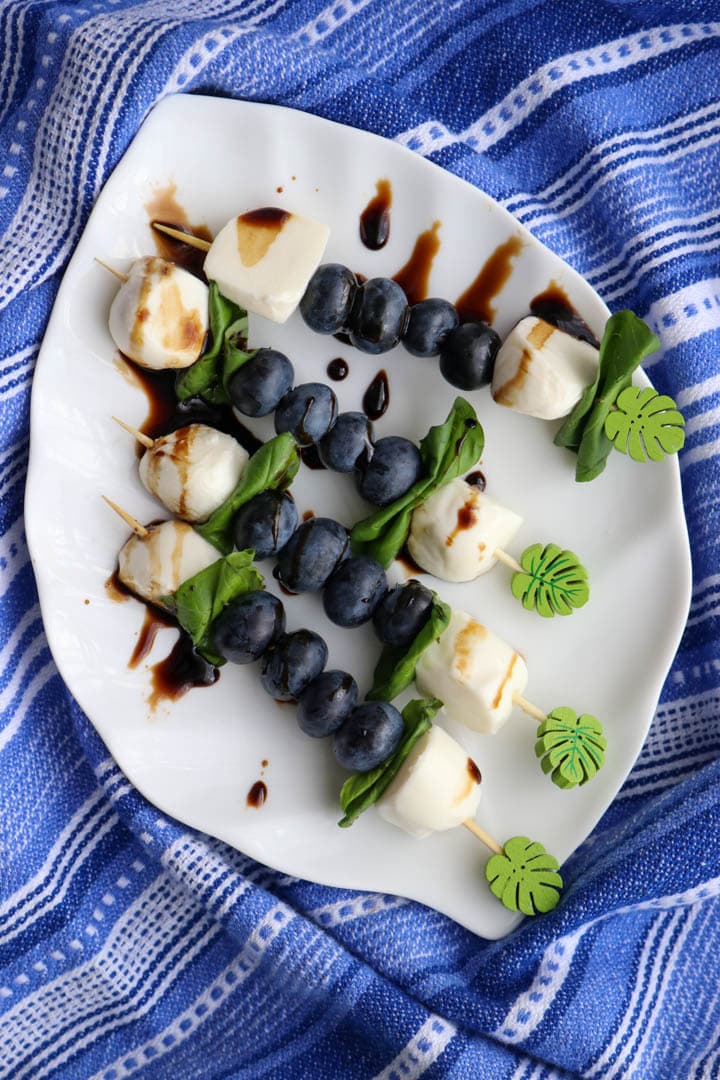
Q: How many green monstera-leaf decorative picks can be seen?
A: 4